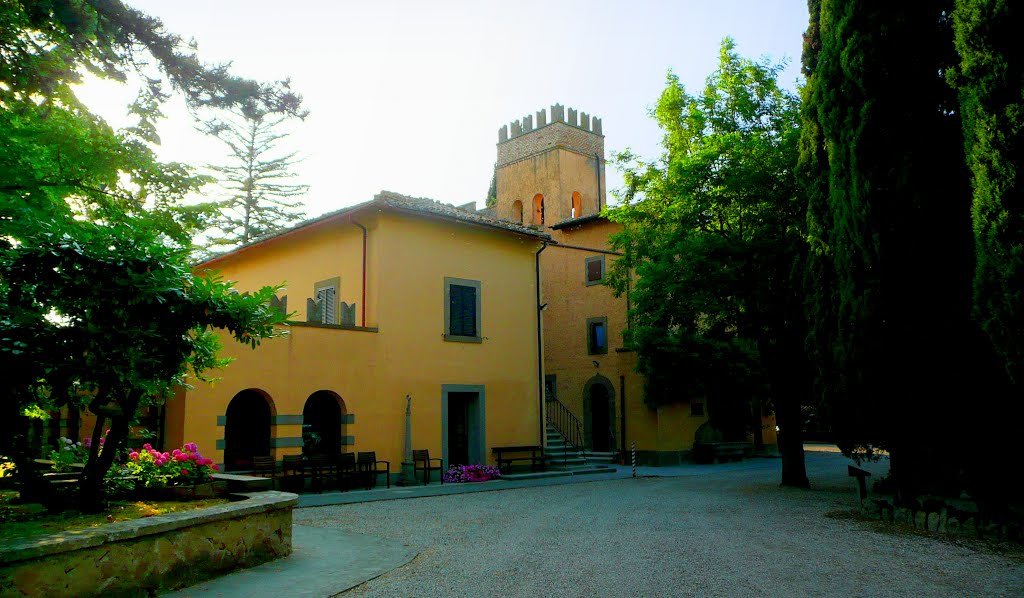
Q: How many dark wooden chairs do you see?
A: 6